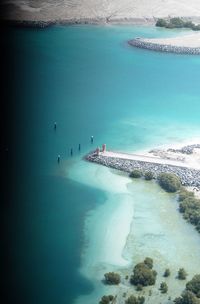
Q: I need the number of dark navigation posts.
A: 5